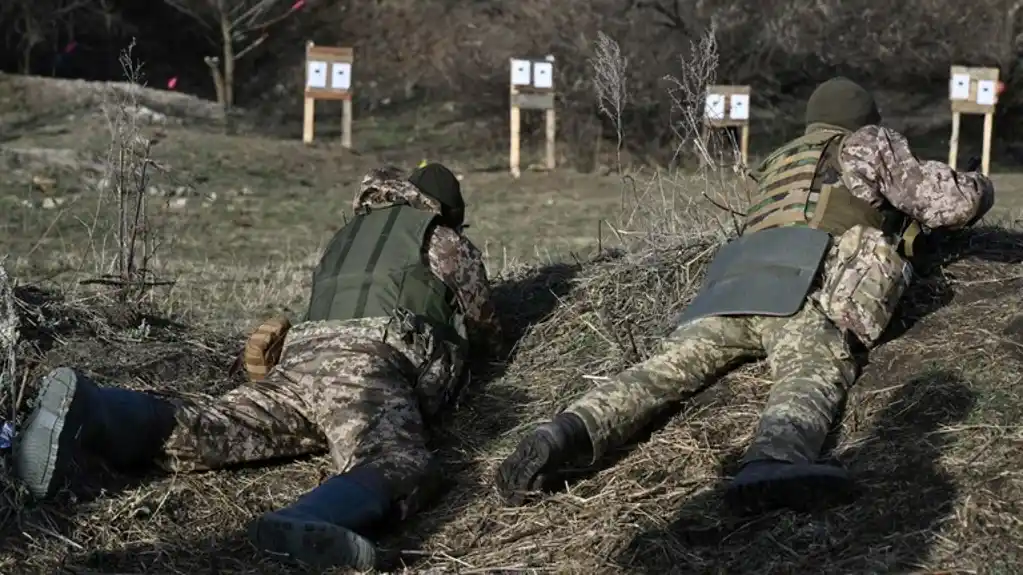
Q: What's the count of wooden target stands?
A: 4